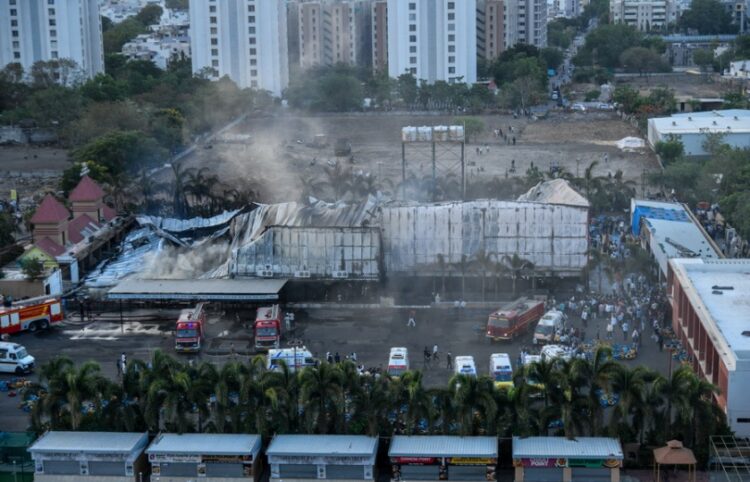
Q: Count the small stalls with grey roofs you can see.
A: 5